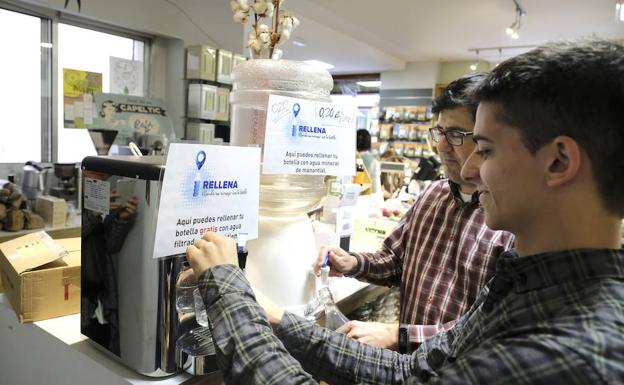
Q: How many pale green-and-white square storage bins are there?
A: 6